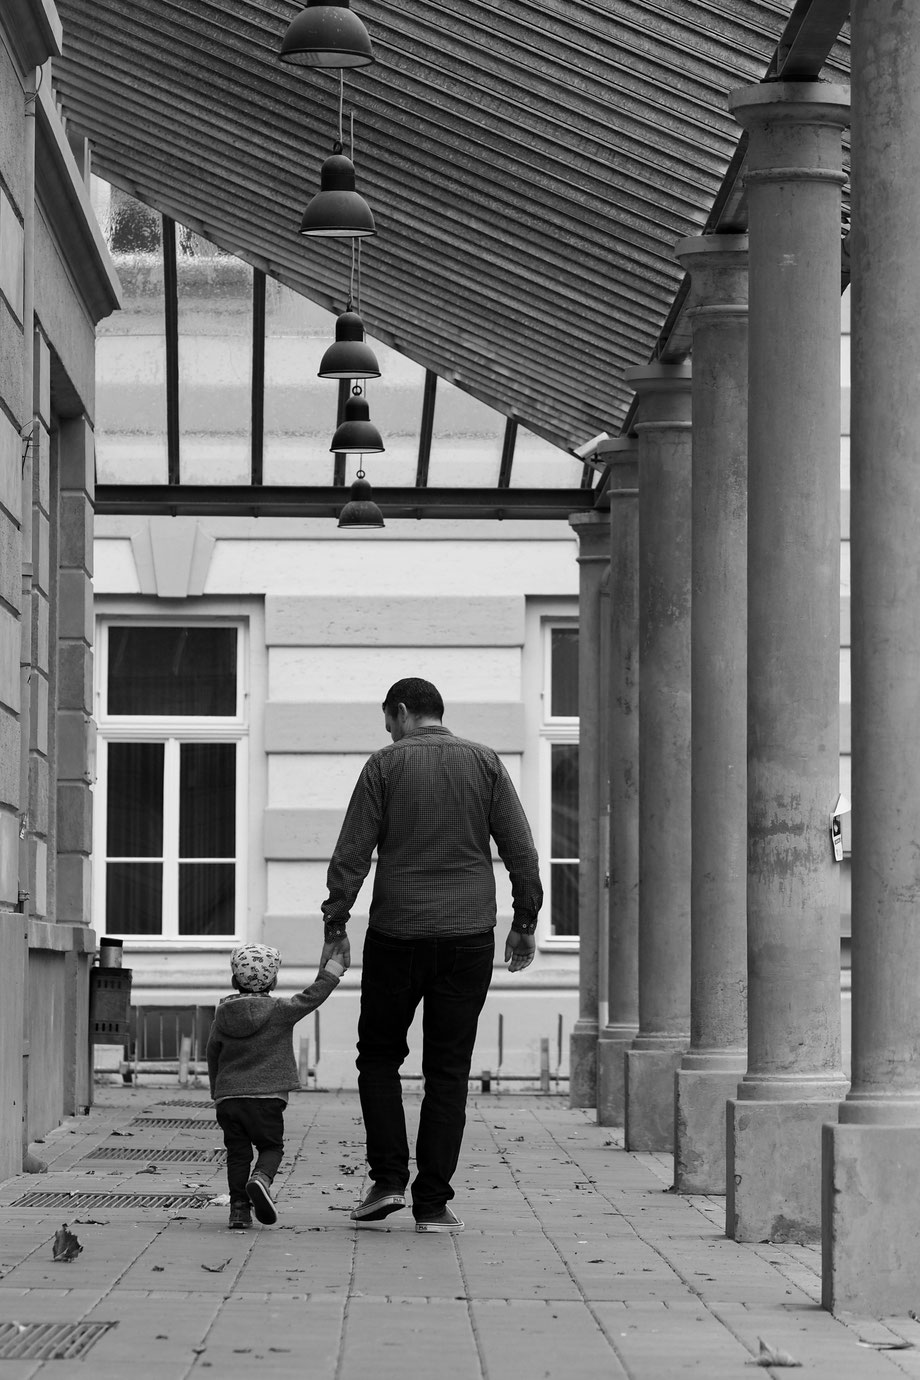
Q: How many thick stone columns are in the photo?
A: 6